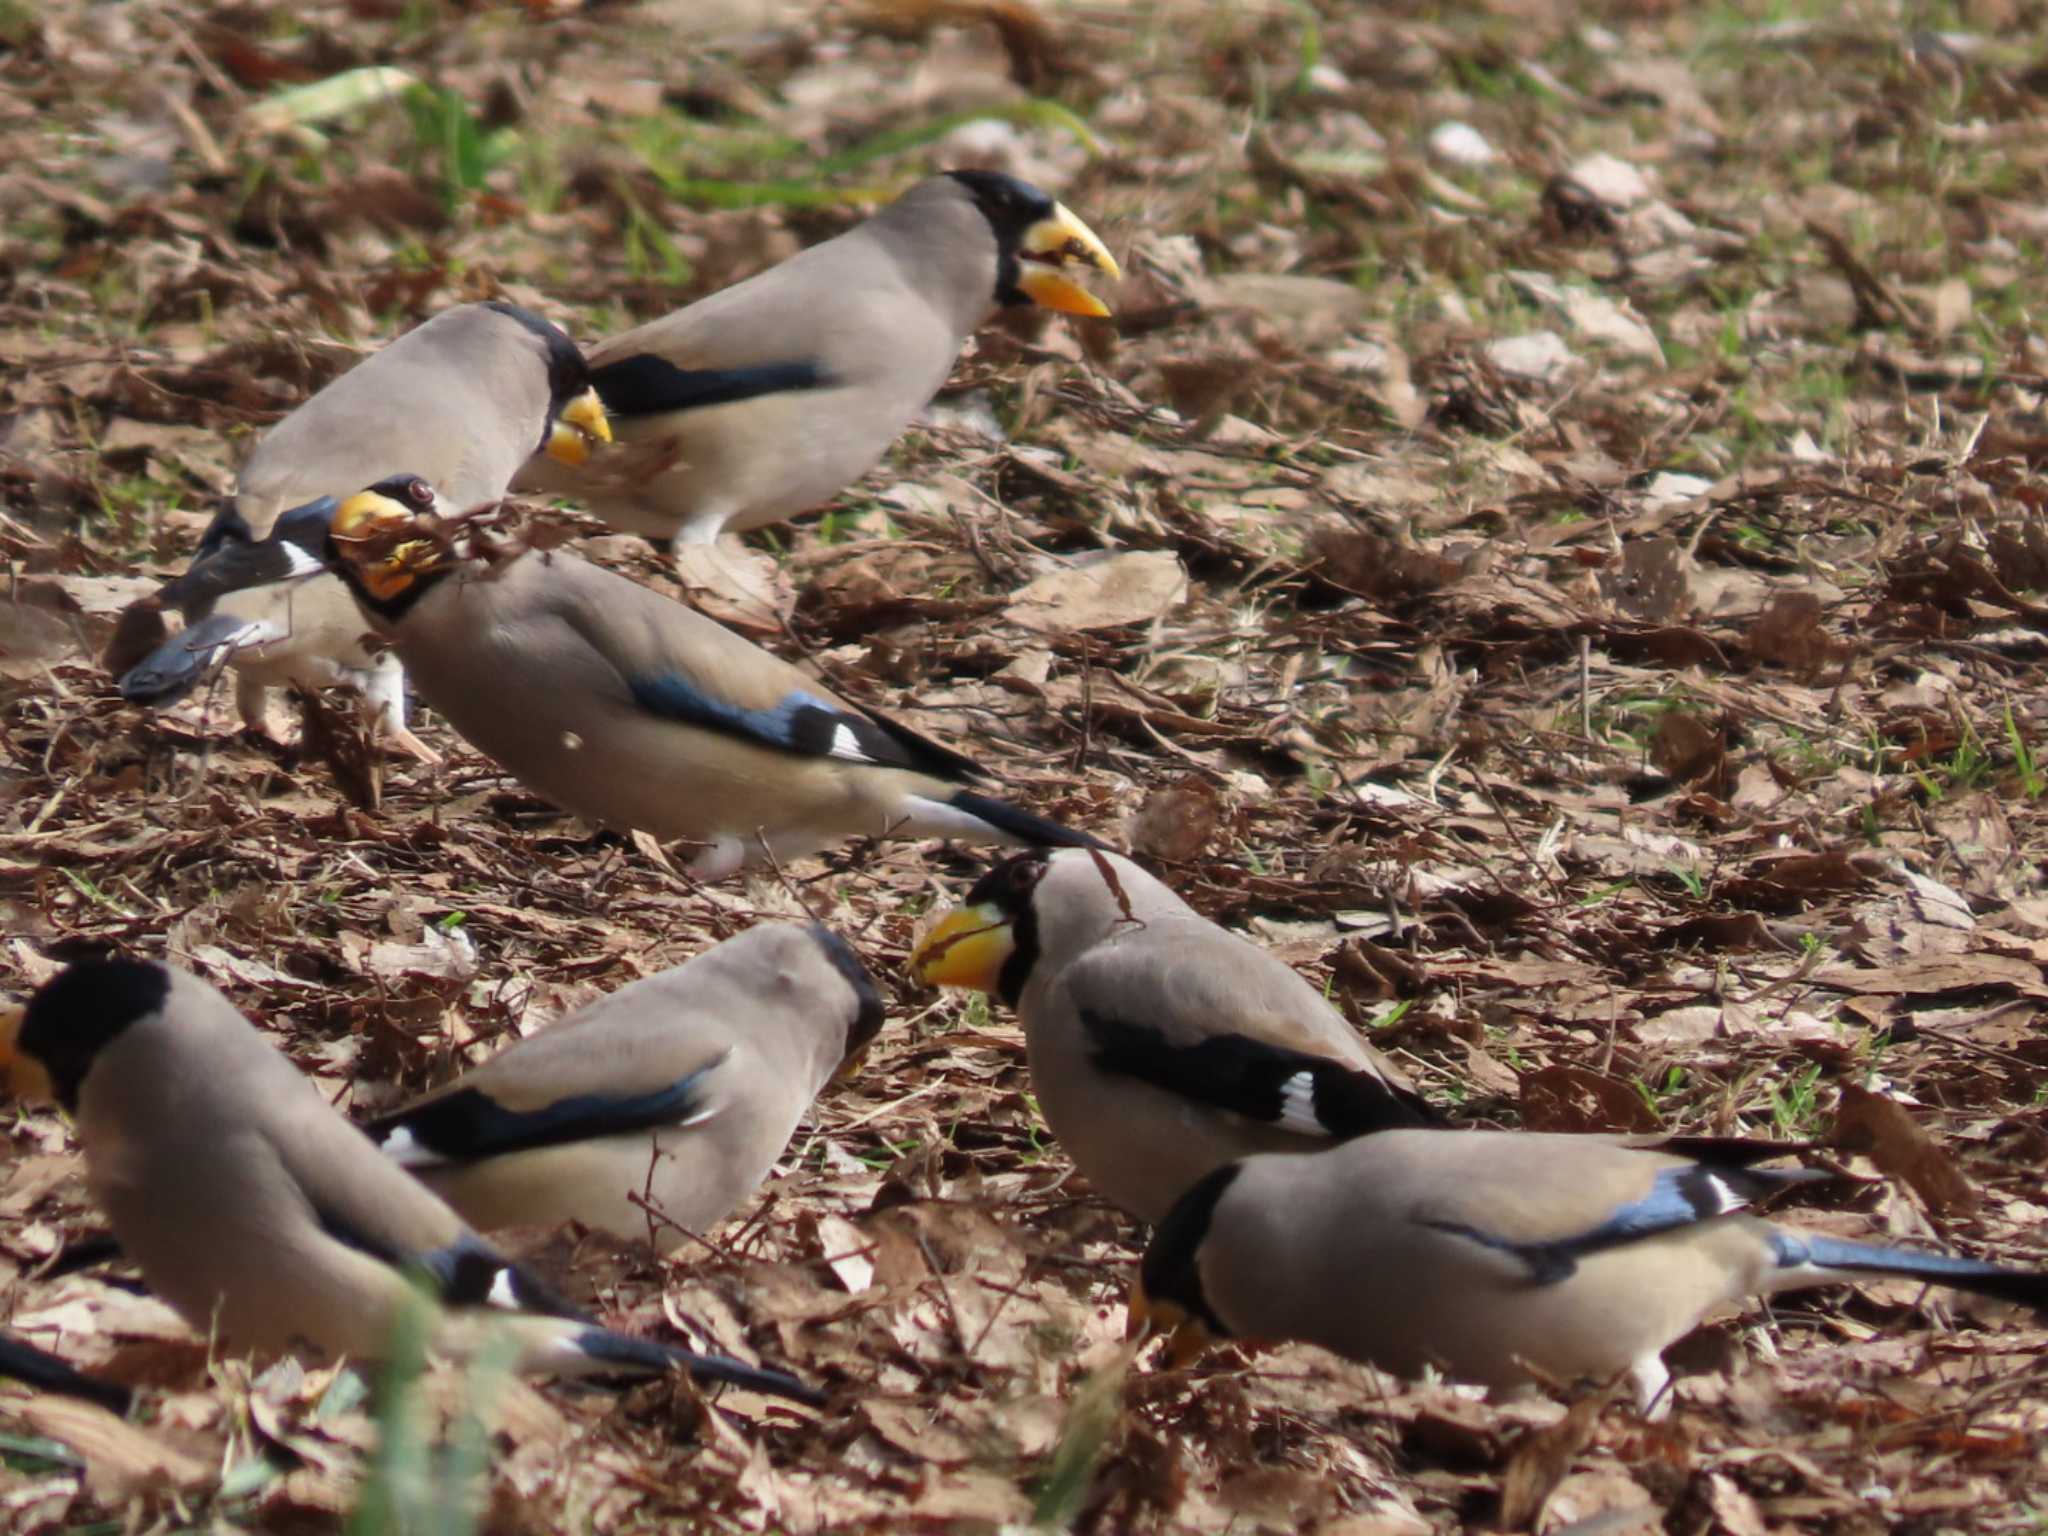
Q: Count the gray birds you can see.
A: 7